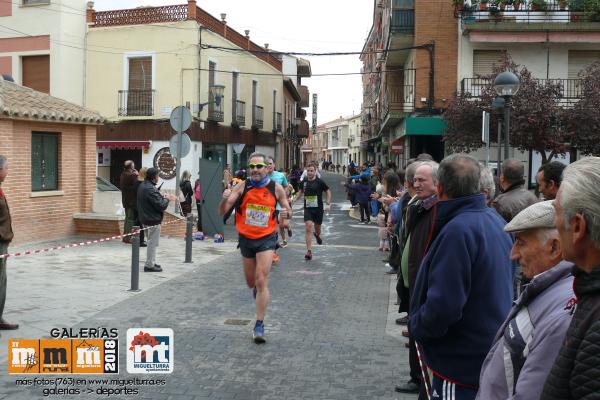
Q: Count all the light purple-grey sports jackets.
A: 1